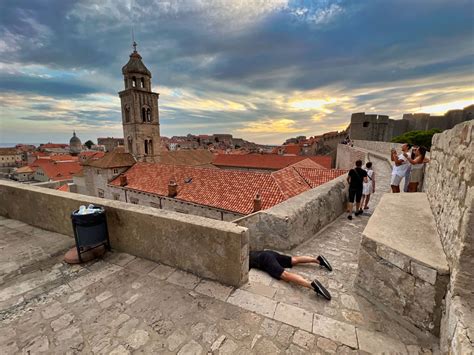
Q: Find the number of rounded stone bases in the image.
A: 1